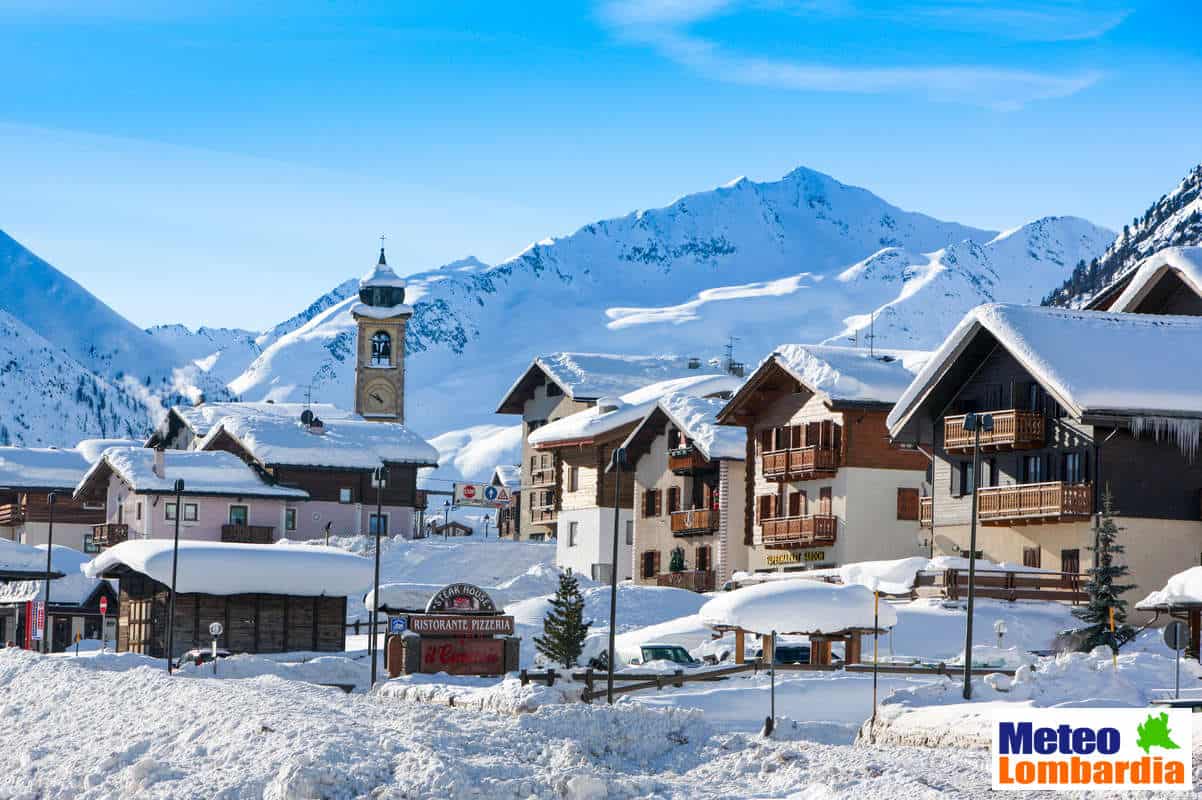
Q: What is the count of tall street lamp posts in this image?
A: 5